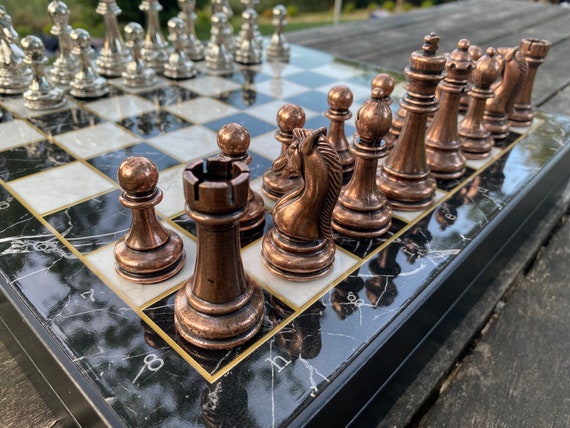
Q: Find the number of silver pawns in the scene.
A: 7